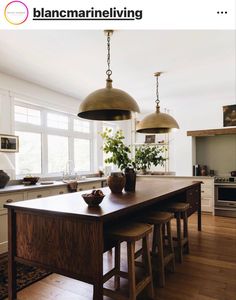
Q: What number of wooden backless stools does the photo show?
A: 3